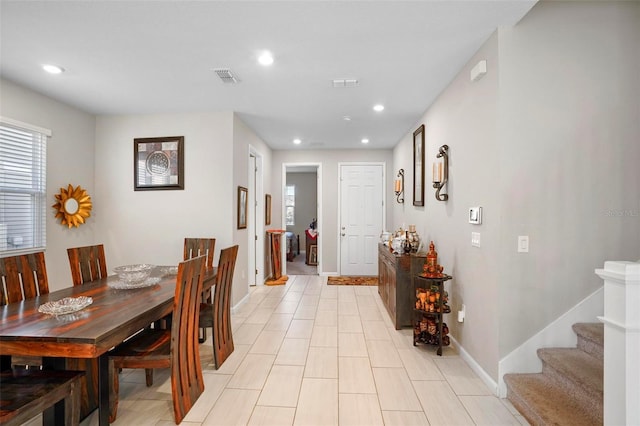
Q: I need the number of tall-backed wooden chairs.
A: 5